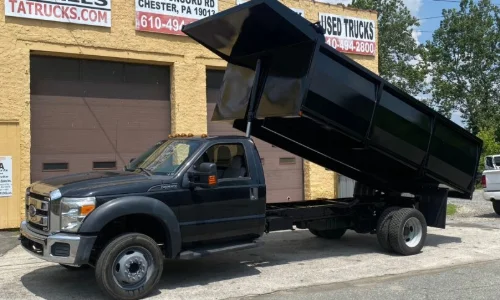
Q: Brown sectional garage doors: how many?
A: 2